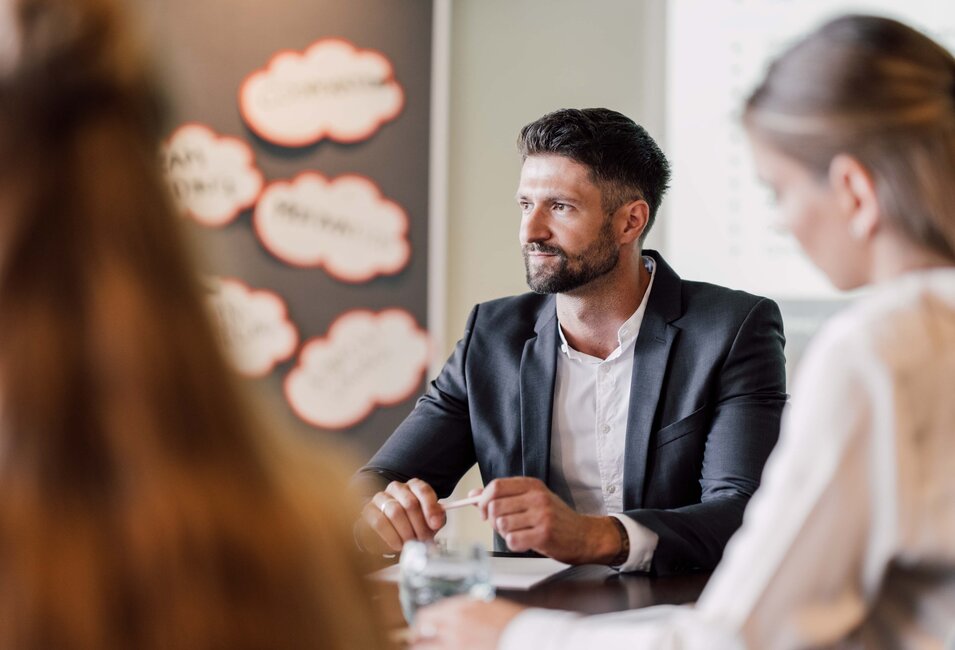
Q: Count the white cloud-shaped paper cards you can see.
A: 5